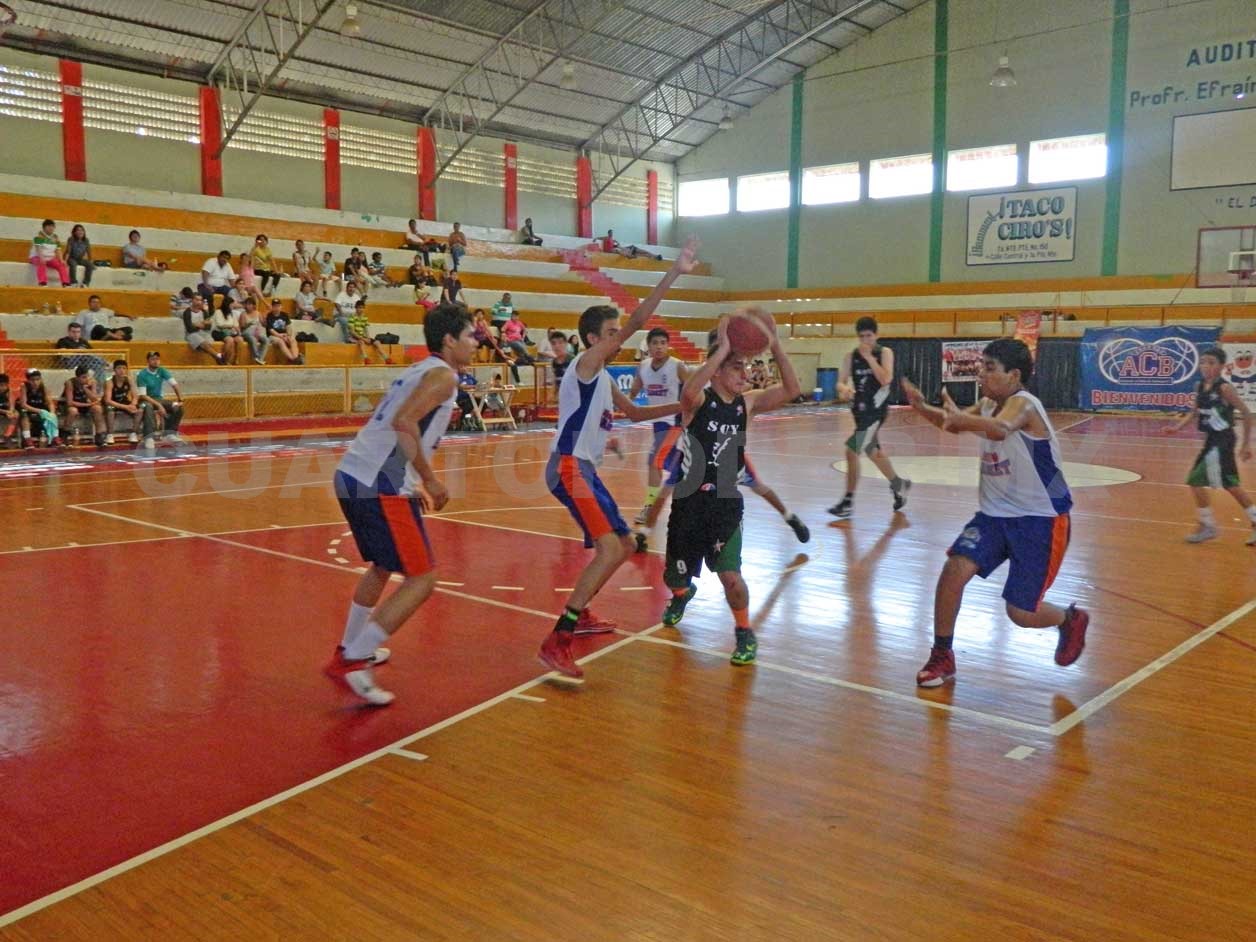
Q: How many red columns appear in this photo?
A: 7